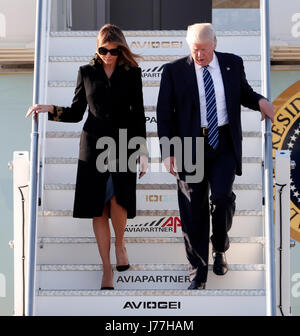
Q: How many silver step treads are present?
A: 11